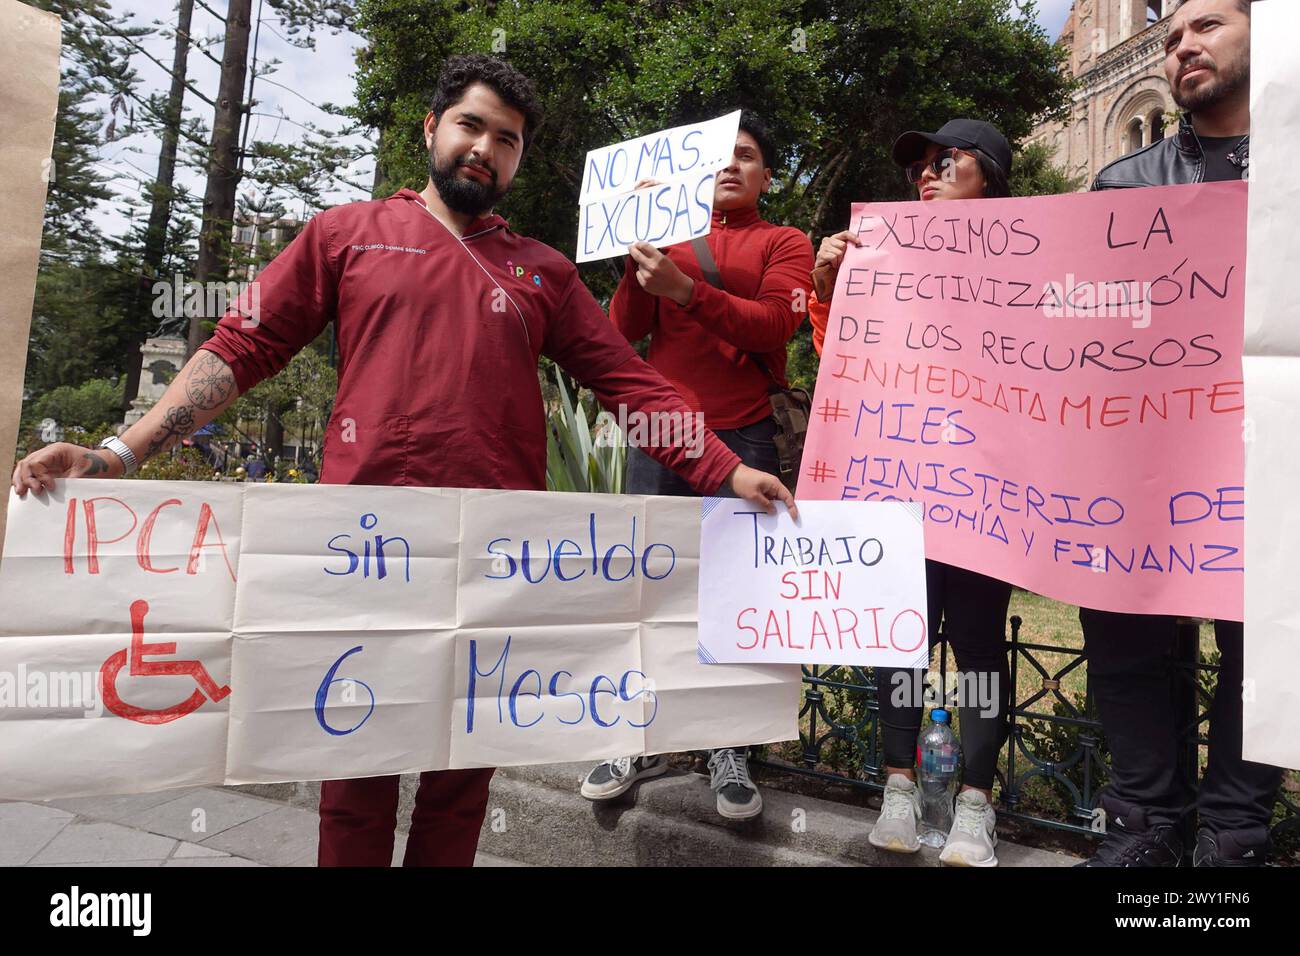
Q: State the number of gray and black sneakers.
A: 2